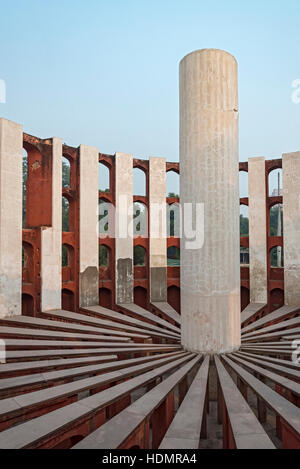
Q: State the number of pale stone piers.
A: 7